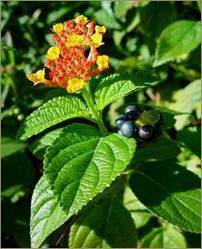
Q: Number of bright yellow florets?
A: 9